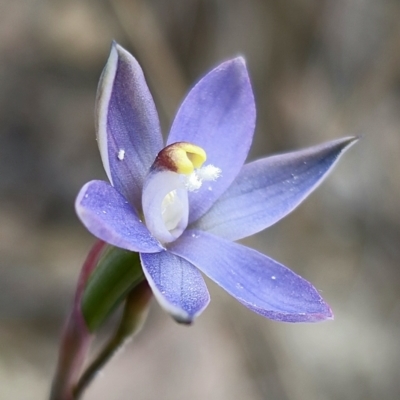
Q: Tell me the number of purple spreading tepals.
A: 6